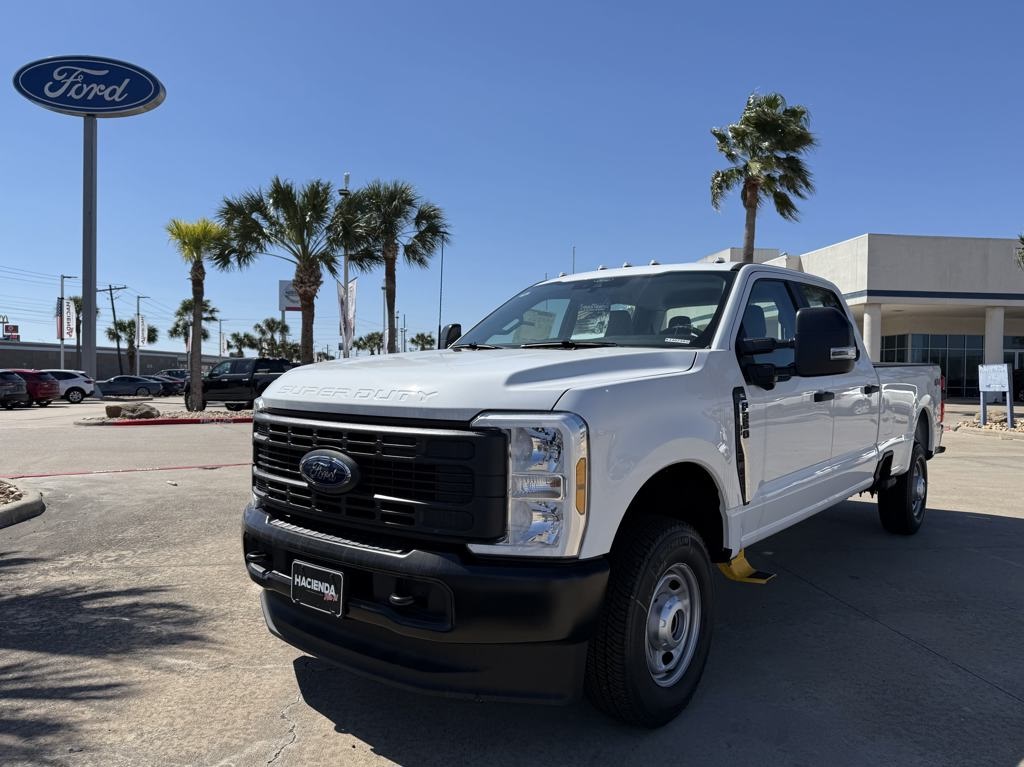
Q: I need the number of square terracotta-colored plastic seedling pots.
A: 0